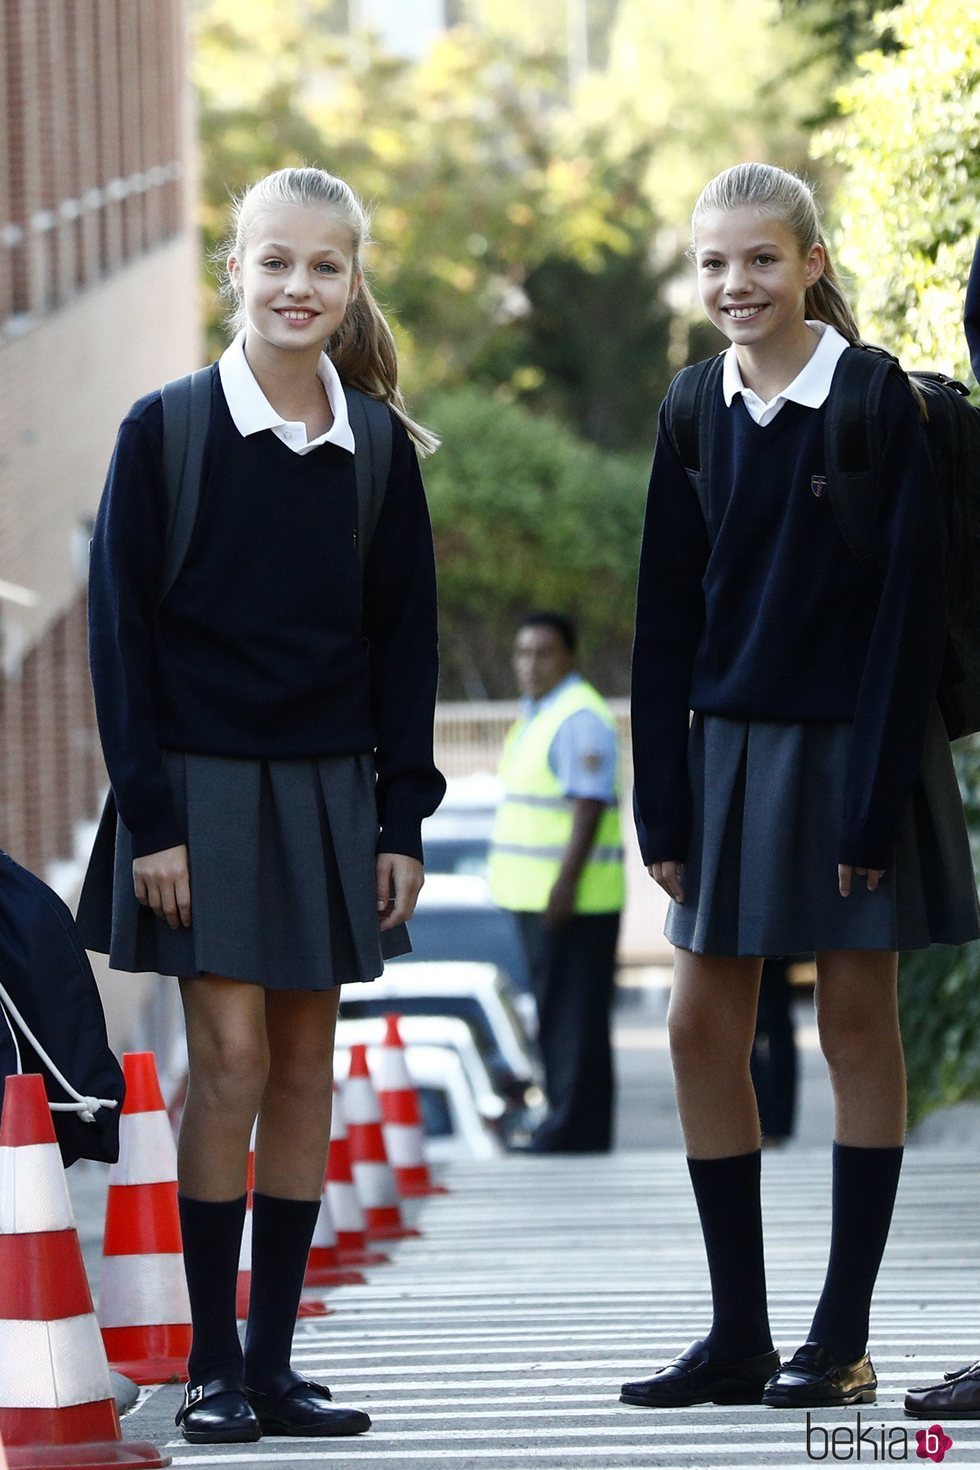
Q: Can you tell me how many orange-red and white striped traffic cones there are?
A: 7